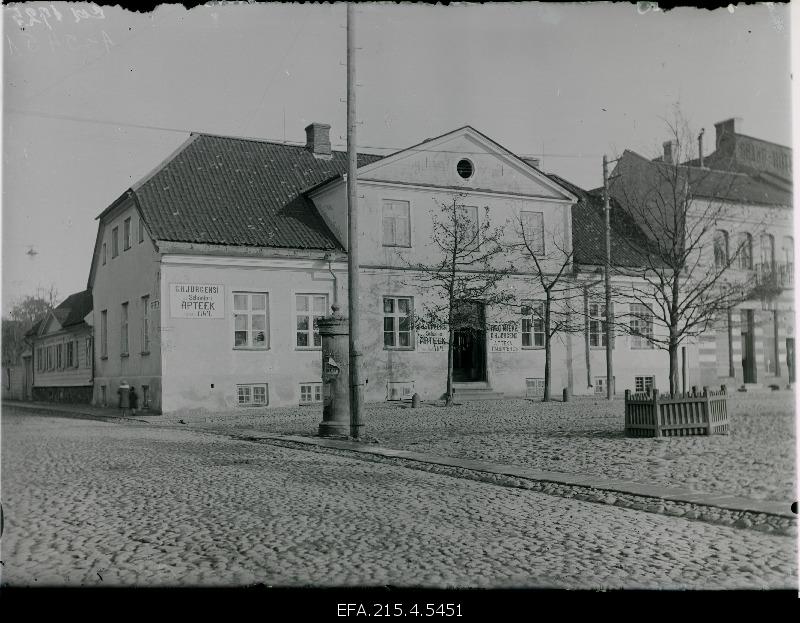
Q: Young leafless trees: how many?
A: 3